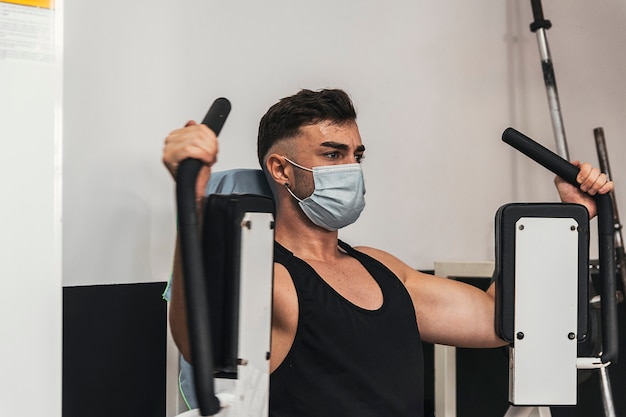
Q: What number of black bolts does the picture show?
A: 8